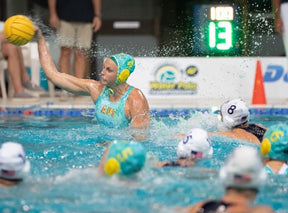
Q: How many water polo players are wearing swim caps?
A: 7